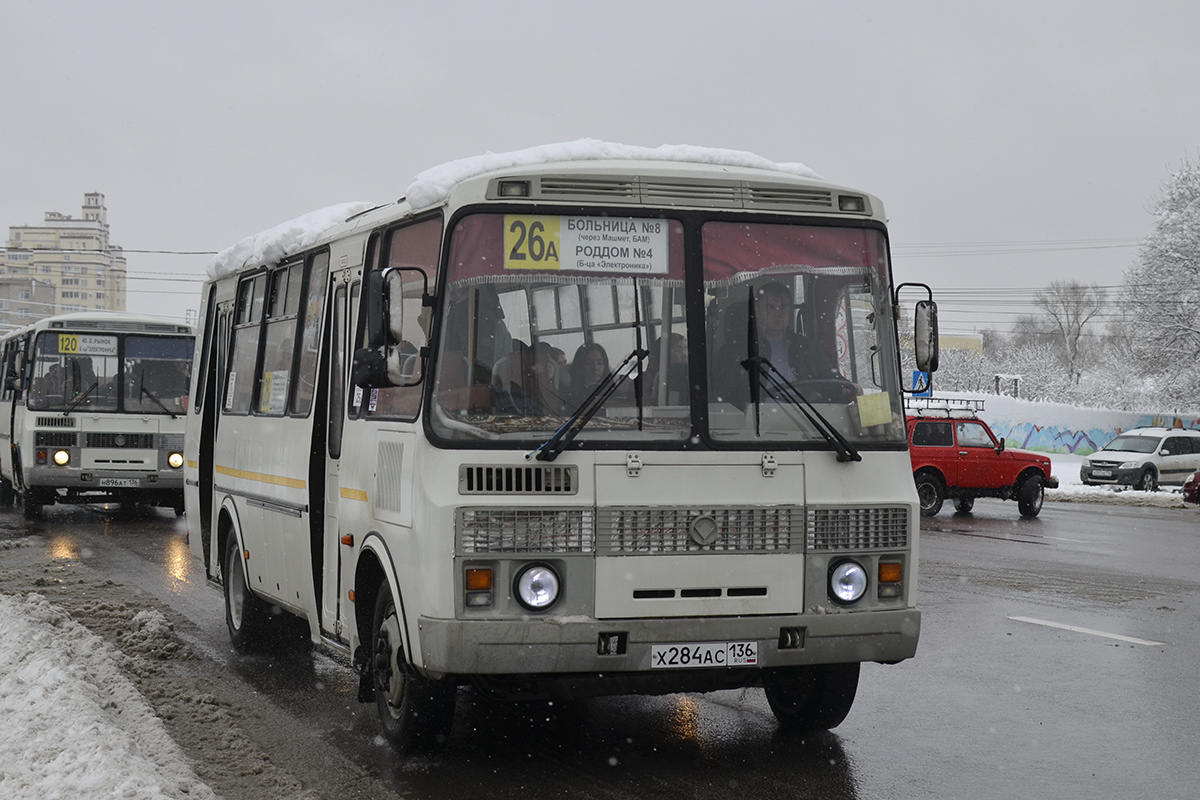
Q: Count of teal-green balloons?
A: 0